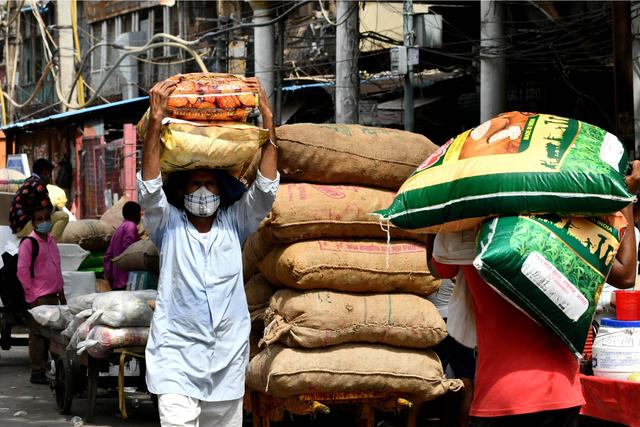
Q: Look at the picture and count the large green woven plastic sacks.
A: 2